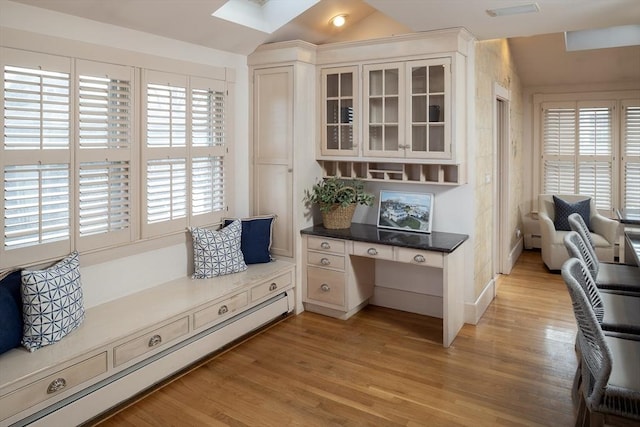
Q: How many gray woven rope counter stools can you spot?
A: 3